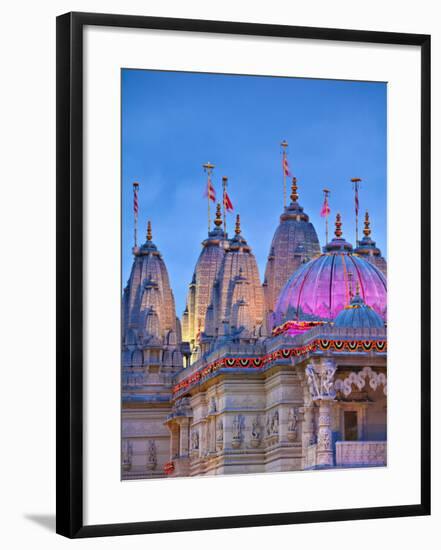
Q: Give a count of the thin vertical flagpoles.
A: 6